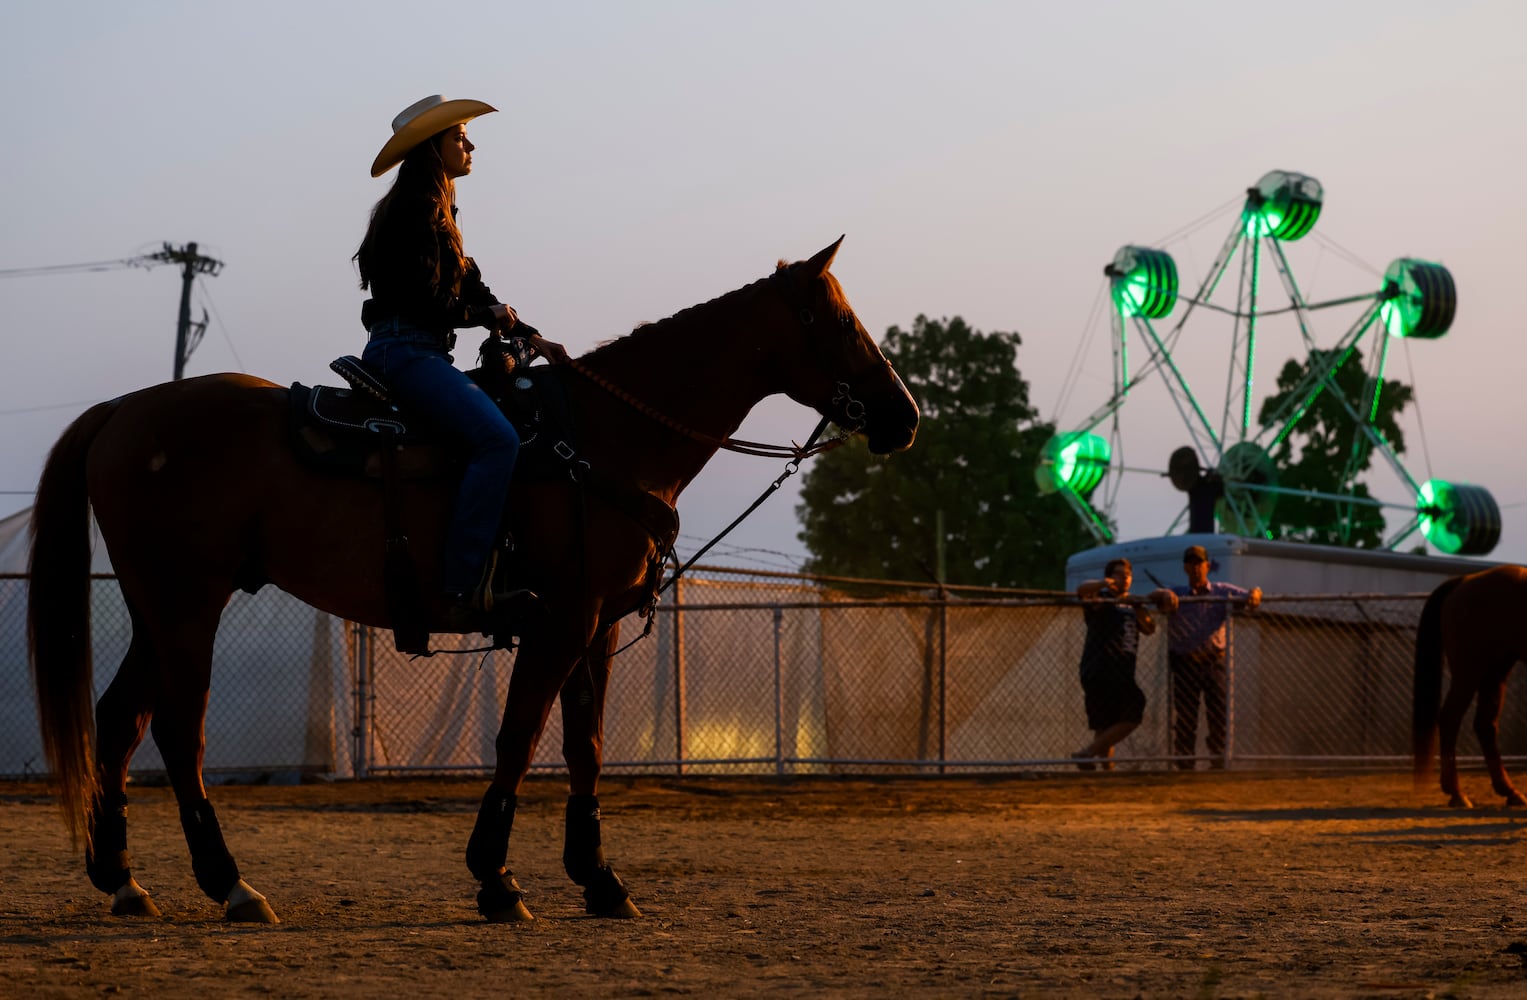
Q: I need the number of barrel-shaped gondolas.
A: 5